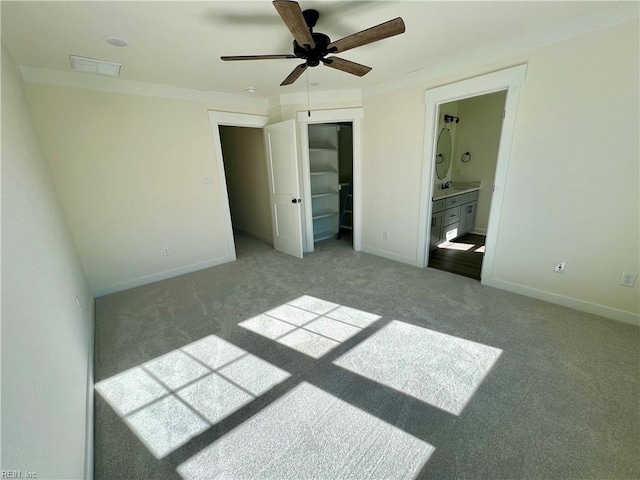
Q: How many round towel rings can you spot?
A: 1